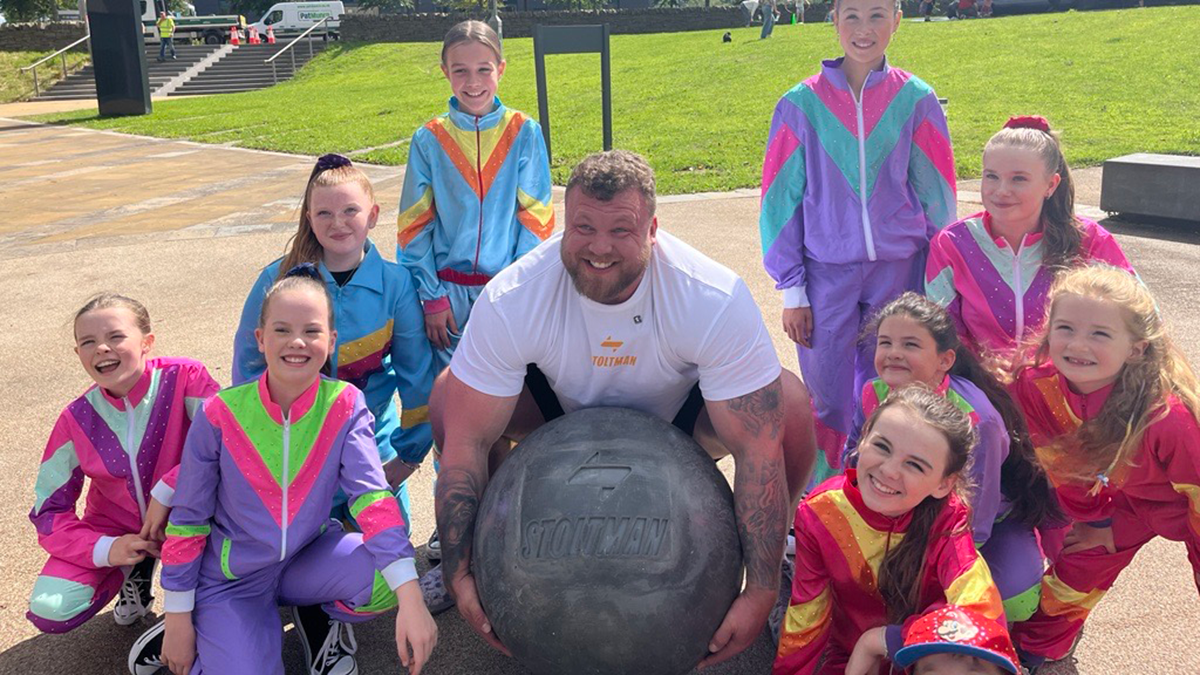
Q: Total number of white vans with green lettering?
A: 1